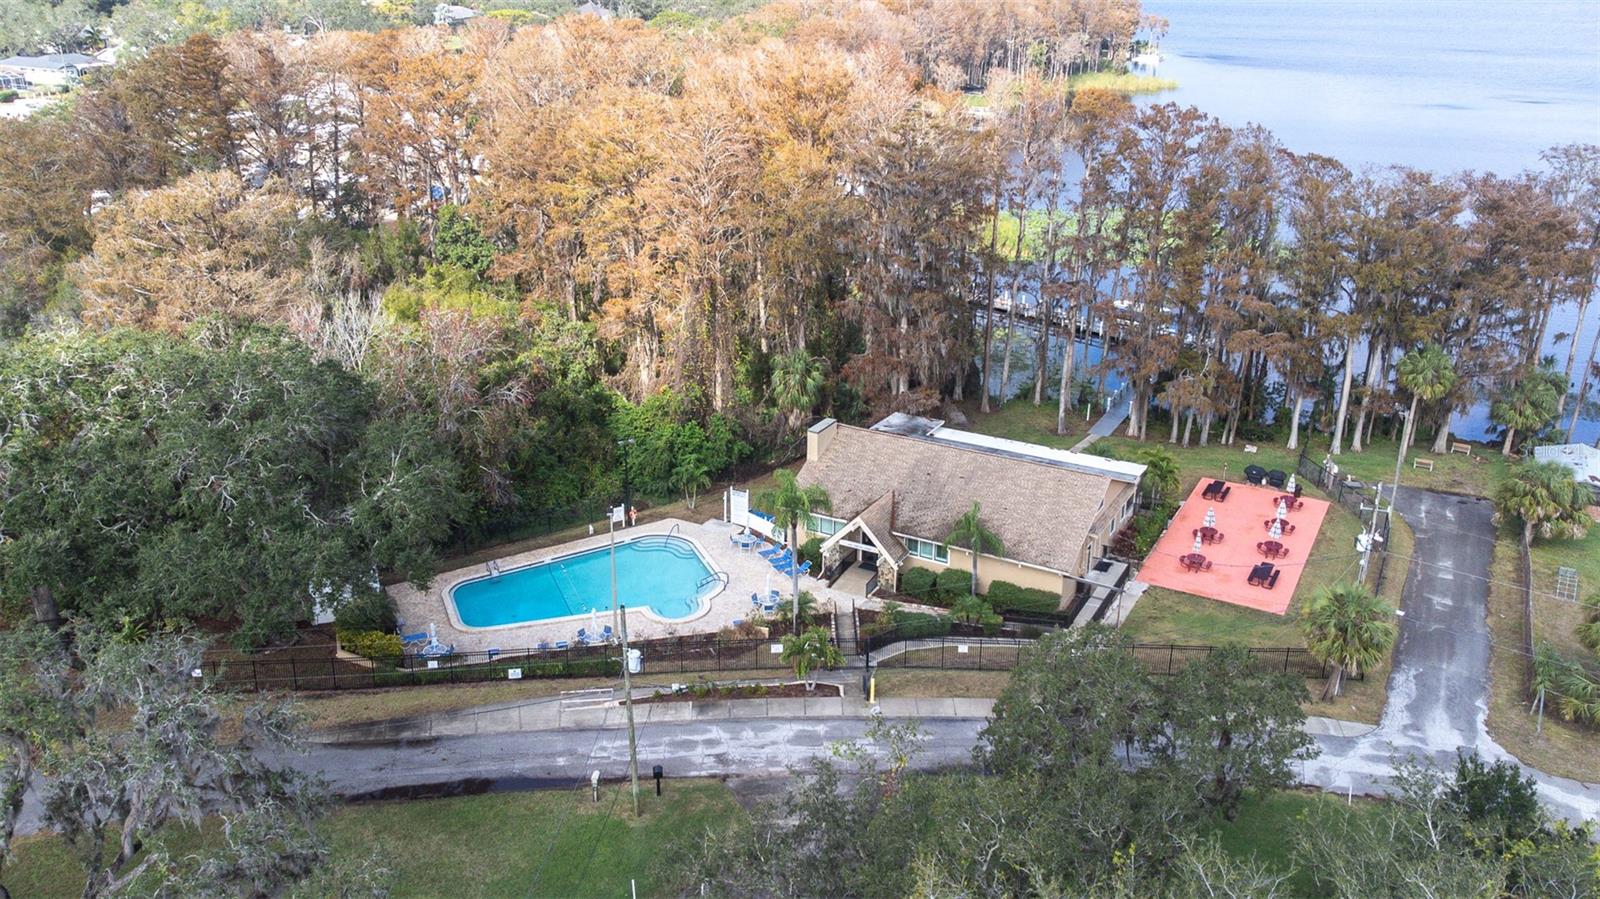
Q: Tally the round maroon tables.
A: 5